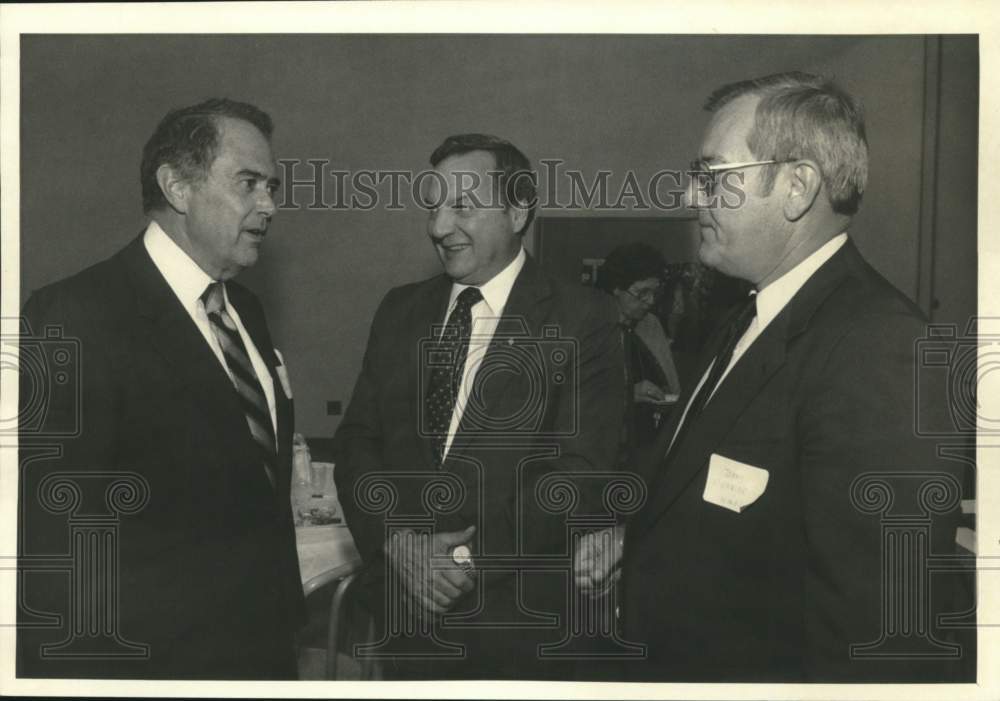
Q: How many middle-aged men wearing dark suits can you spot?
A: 3